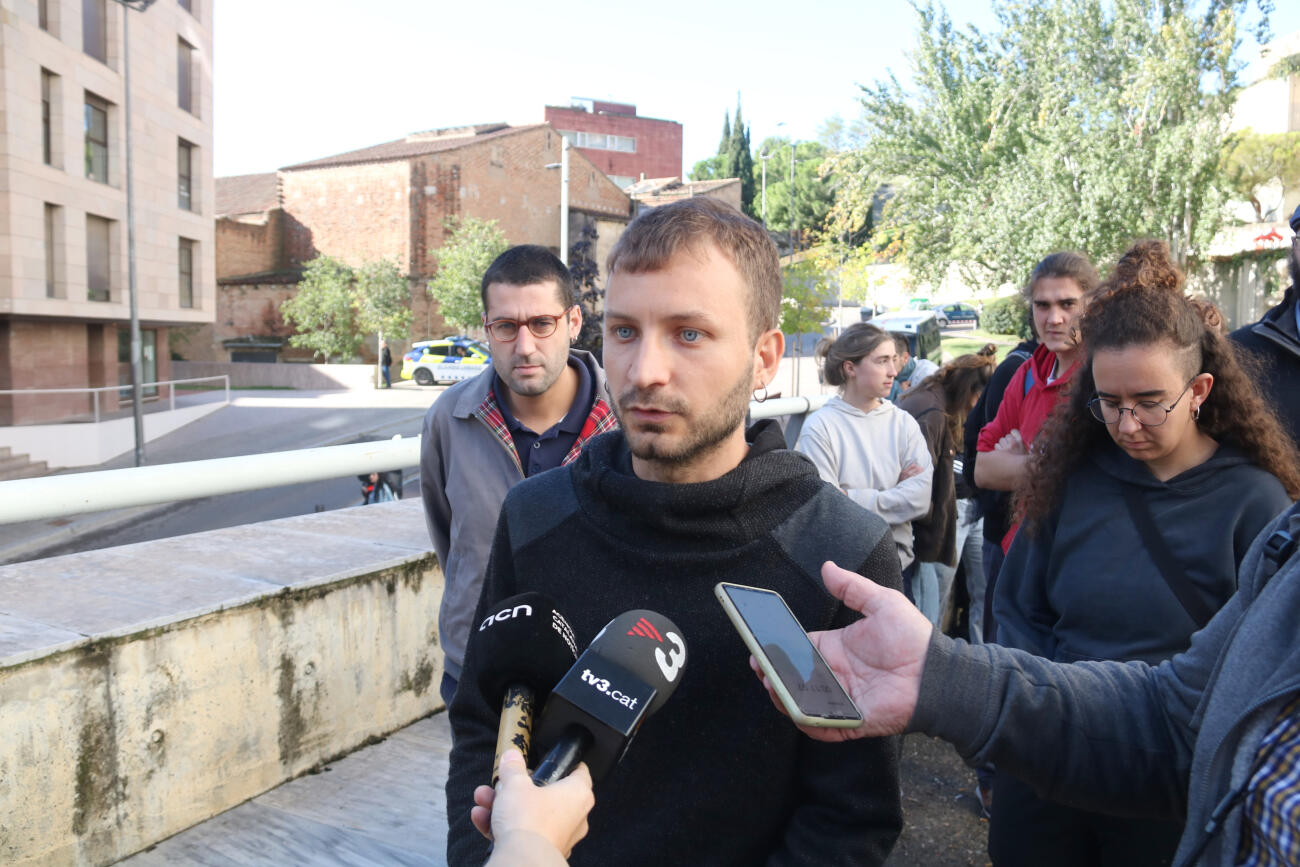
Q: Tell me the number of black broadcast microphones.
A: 2